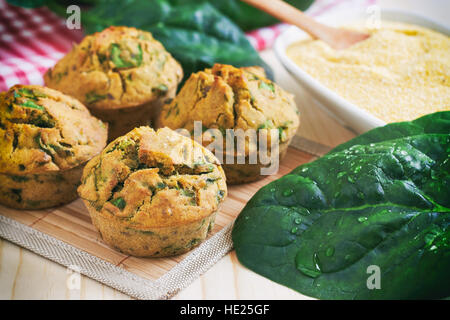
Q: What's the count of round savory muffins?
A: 4